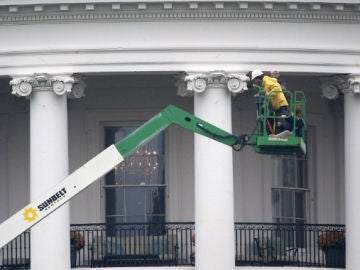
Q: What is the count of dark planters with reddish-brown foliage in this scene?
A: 2